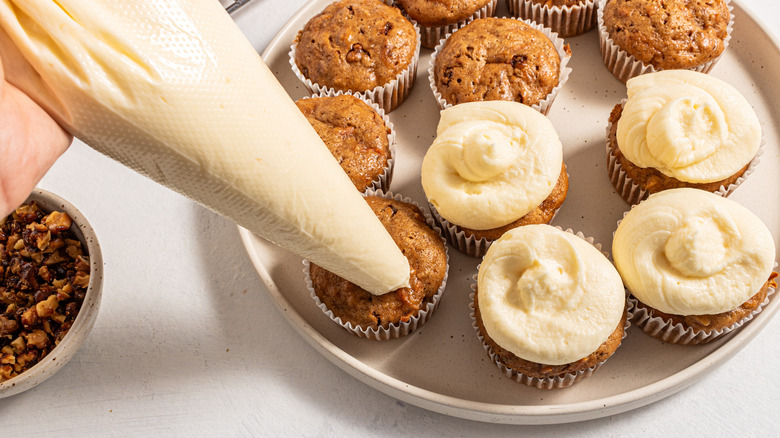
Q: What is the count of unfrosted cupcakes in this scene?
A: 7